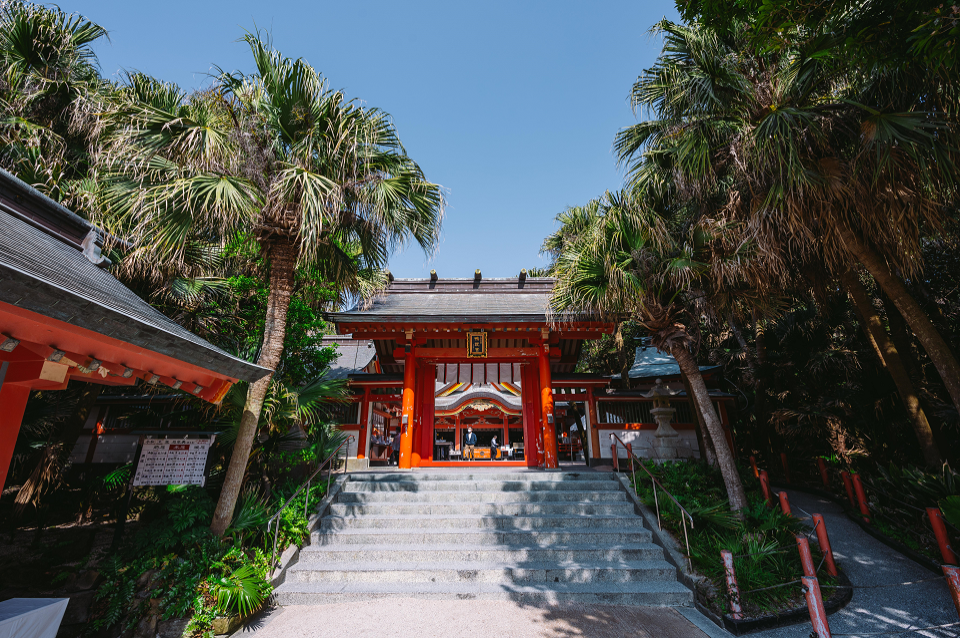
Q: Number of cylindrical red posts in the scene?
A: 15